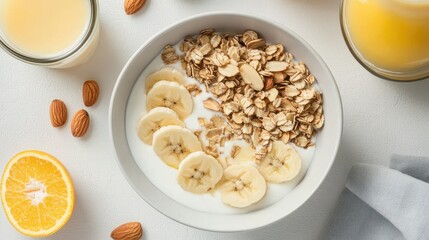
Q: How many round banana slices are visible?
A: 7